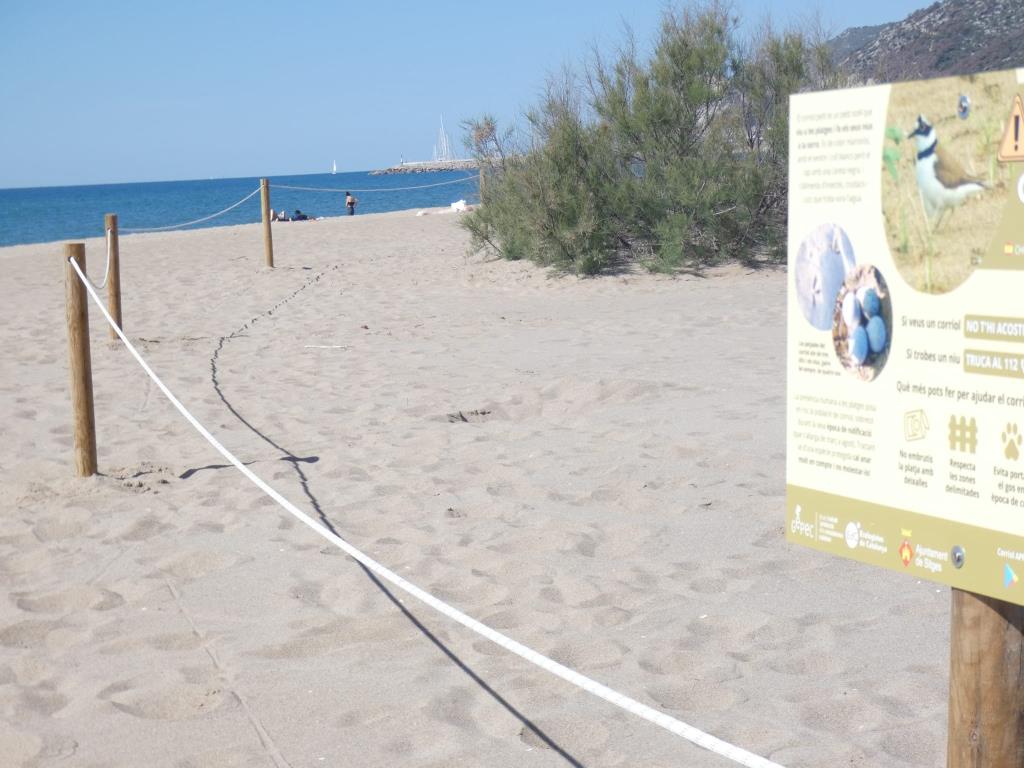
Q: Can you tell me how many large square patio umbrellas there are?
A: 0